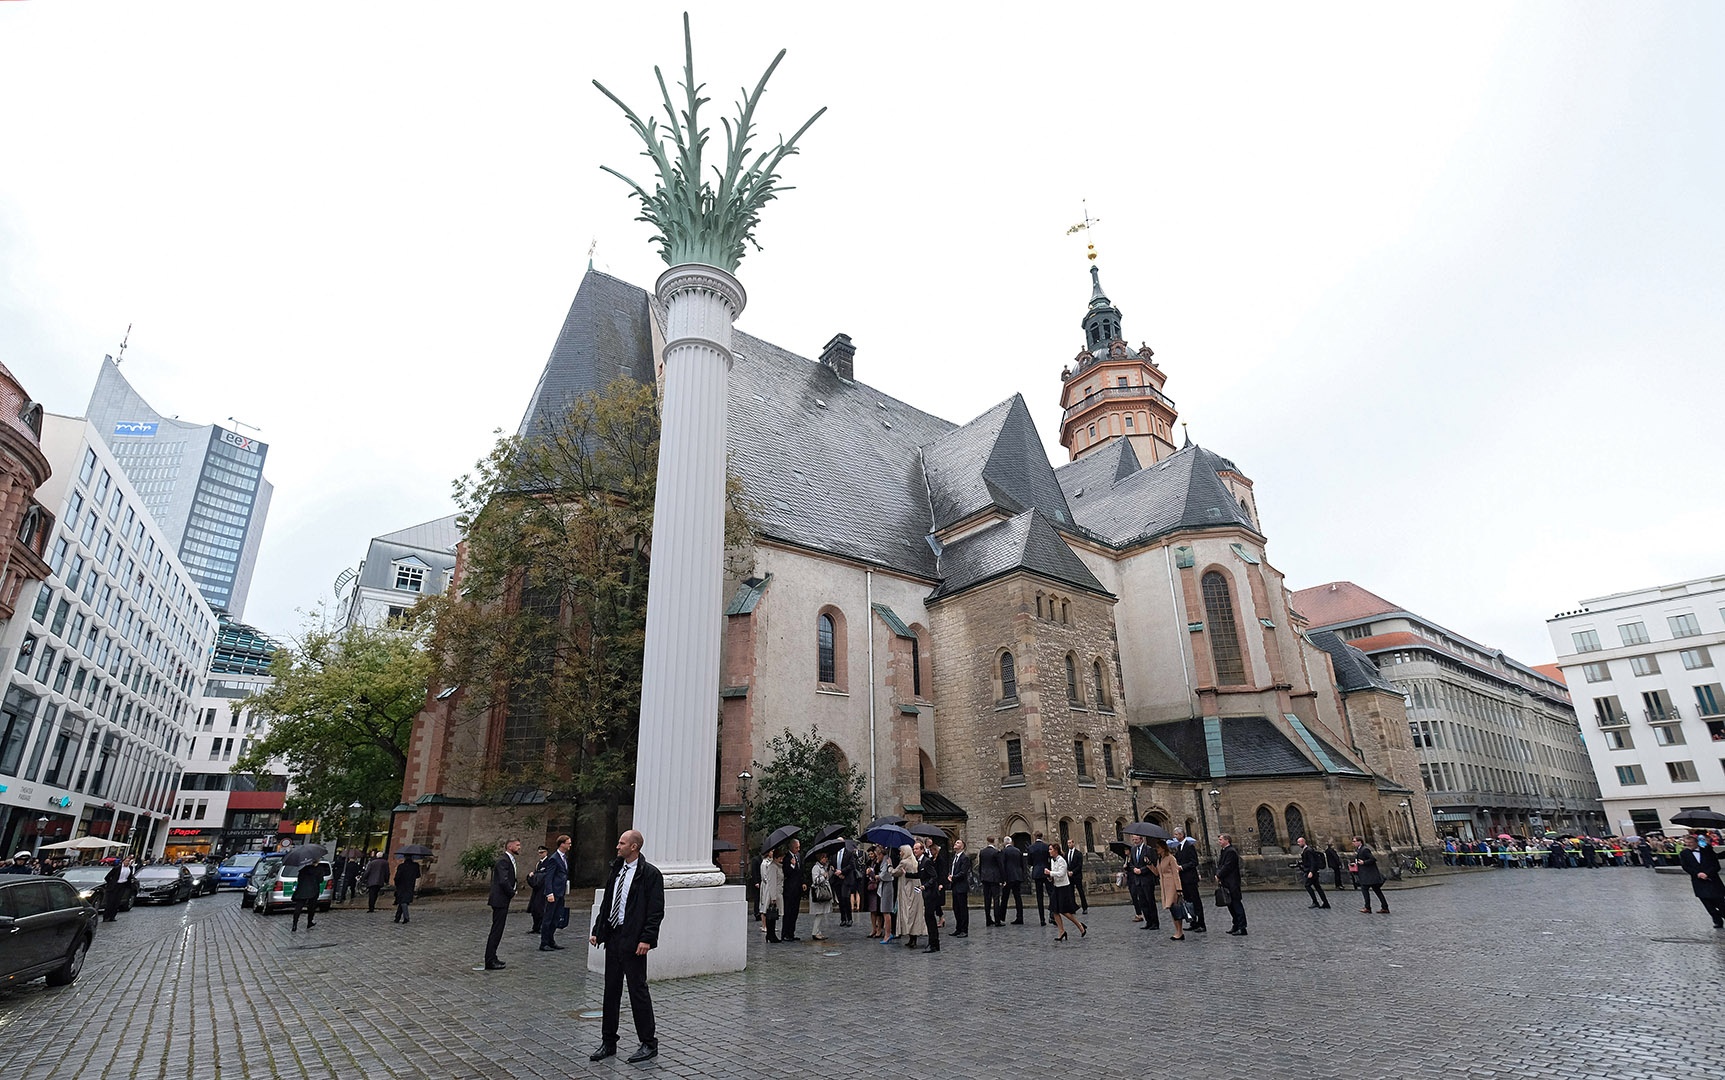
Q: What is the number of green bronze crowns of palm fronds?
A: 1